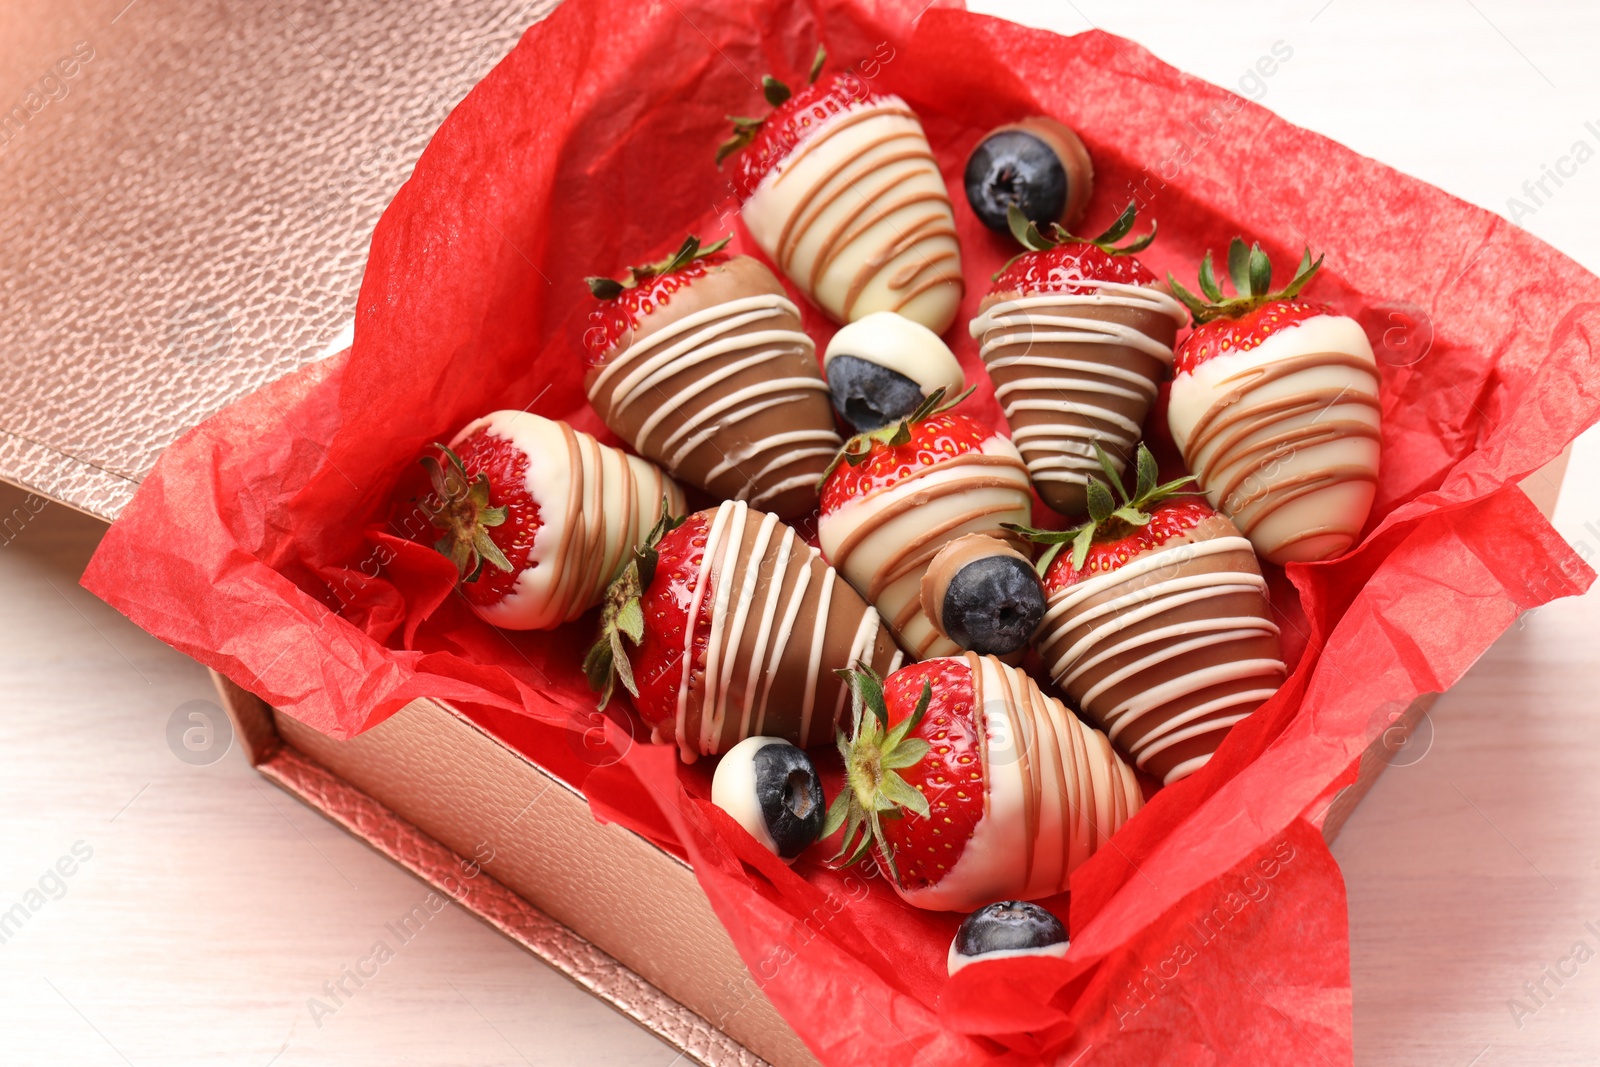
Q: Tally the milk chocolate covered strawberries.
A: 4